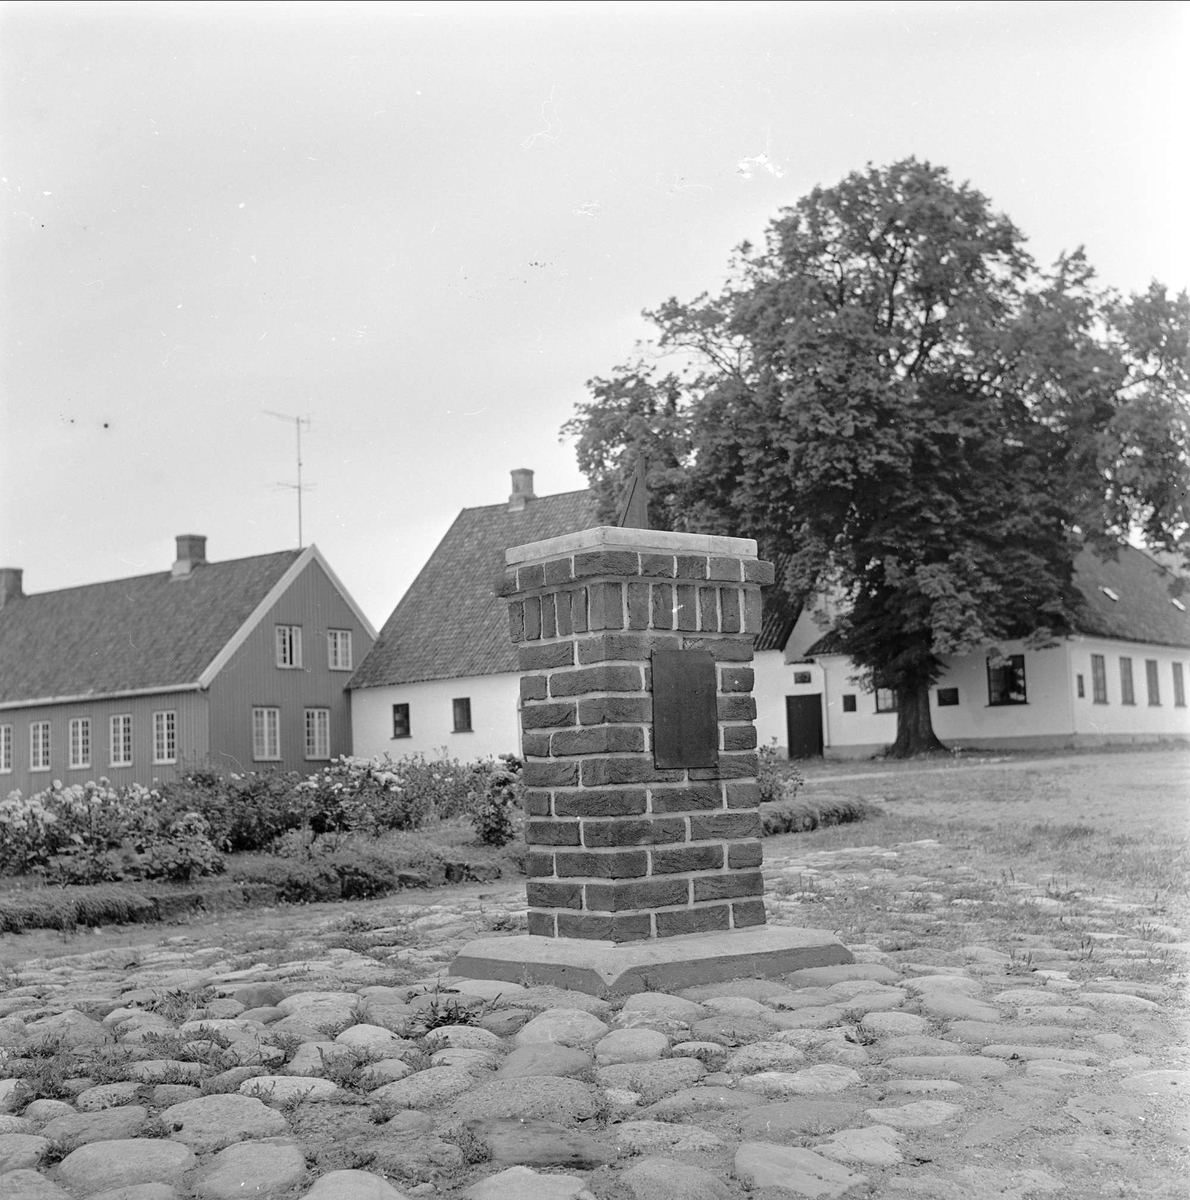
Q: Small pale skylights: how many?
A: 2